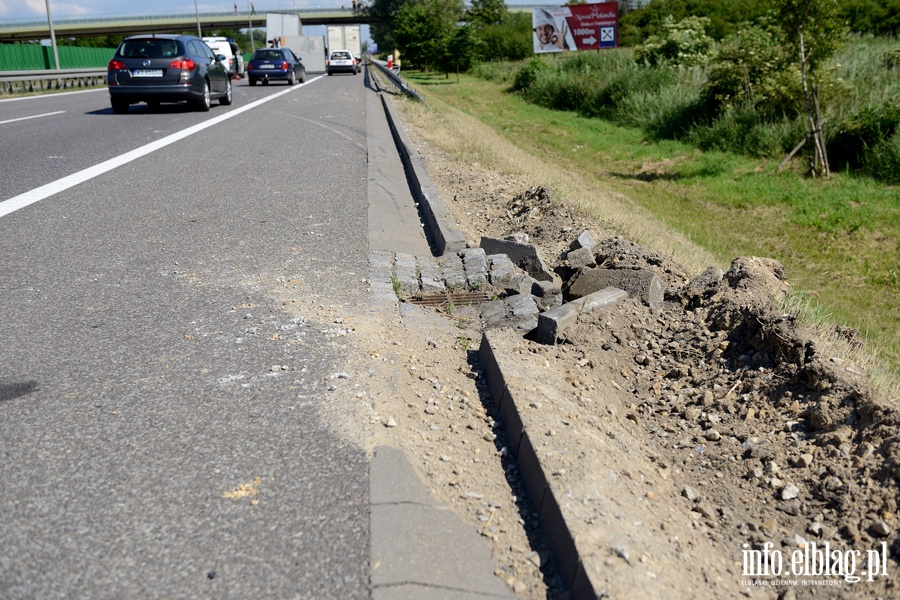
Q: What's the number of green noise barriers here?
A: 1